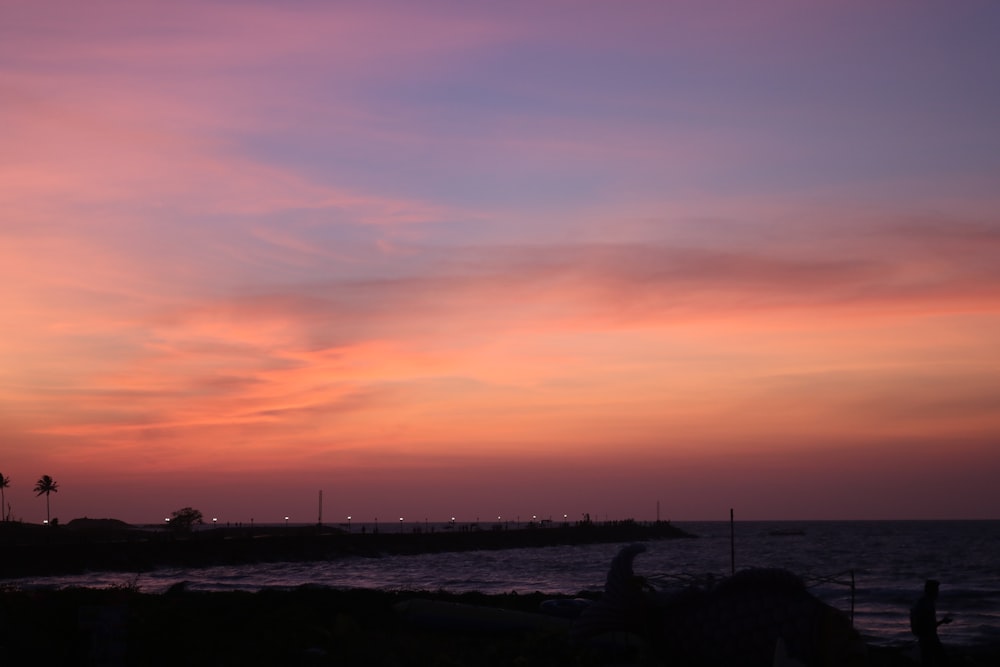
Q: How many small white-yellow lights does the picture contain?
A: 10